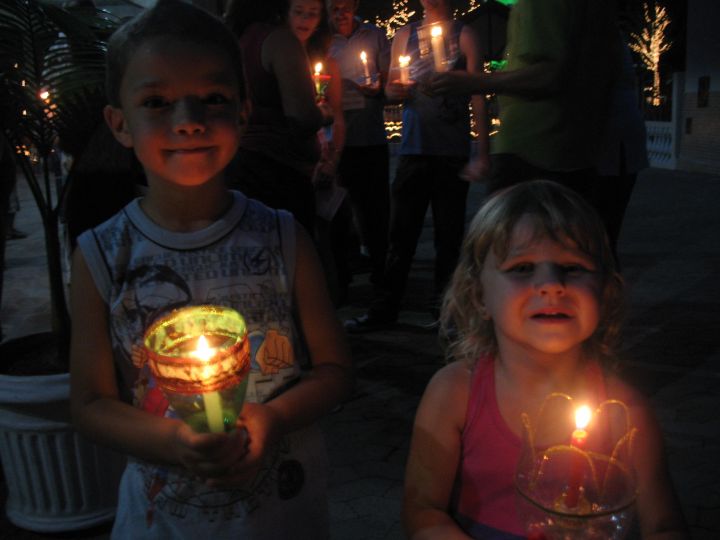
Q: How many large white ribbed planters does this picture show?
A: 1